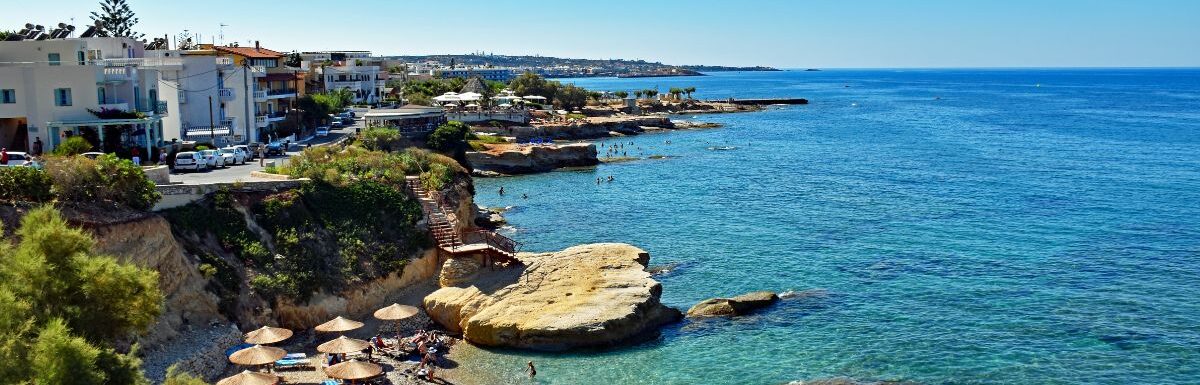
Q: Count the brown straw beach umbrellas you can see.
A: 7